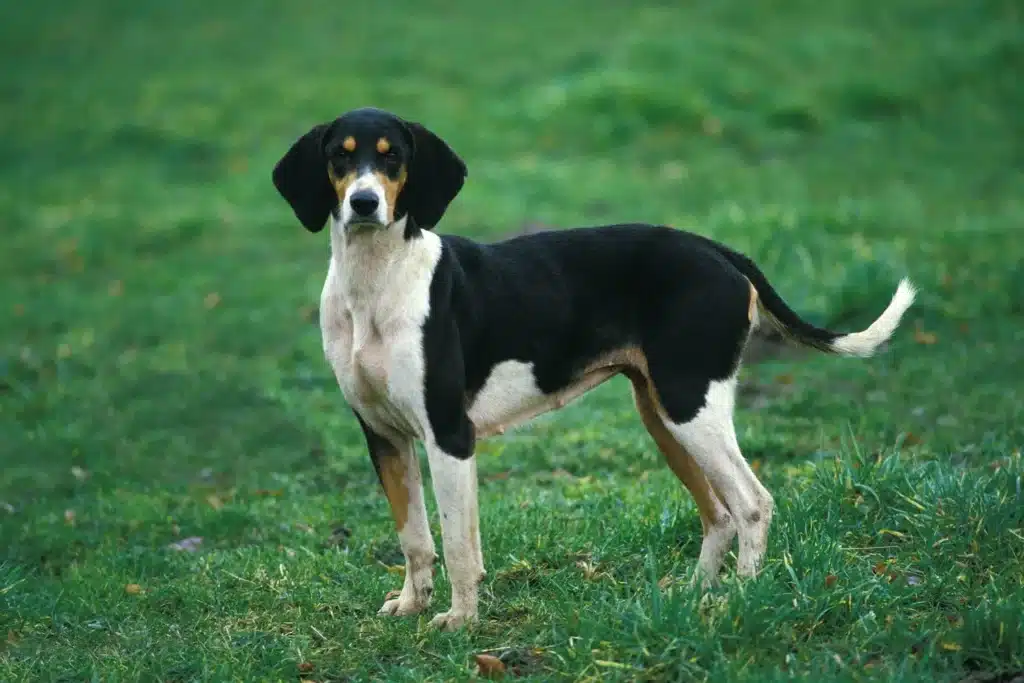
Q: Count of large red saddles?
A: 0